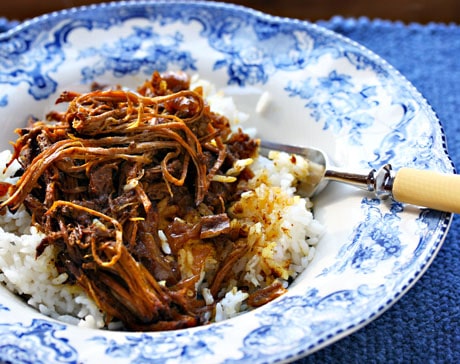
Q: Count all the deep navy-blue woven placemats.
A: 1